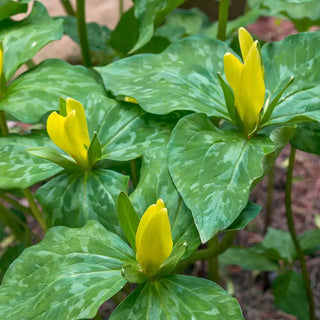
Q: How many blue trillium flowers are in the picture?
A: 0